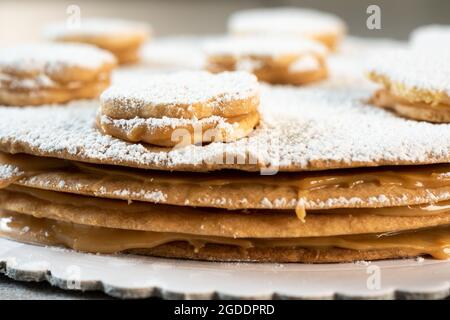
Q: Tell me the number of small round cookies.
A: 7